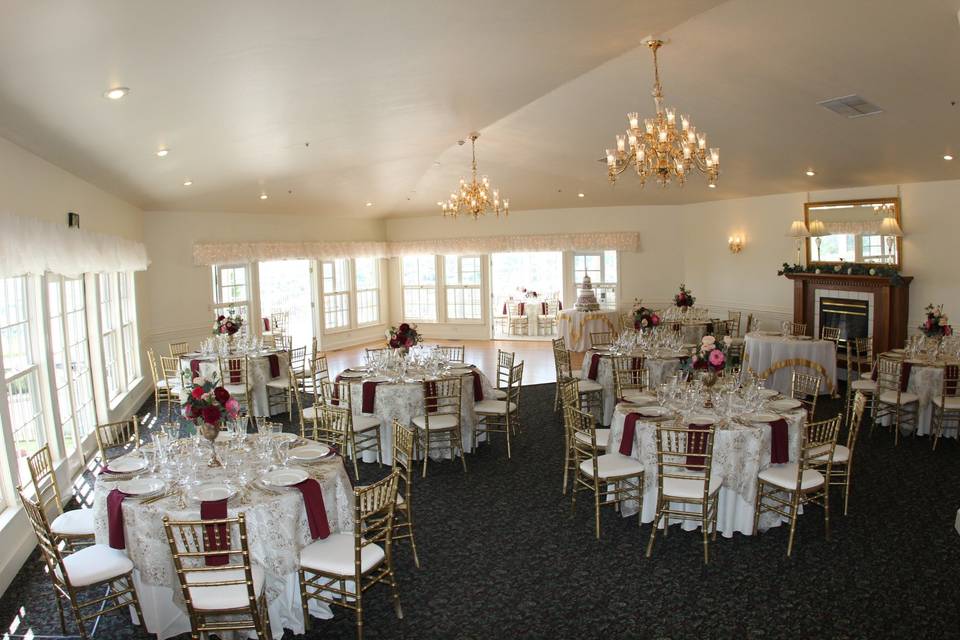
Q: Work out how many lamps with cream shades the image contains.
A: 2